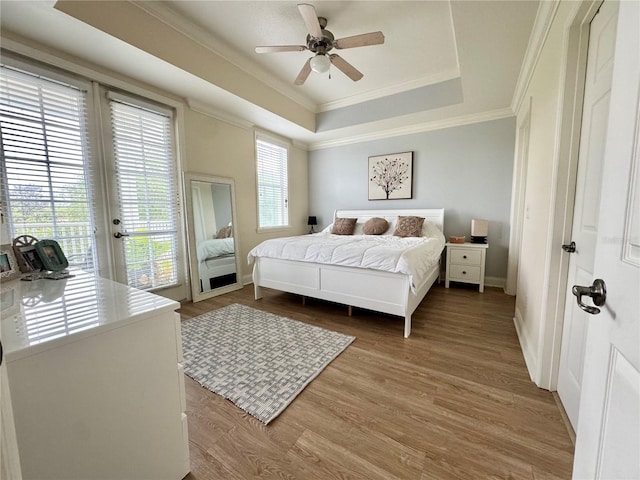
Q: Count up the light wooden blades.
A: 5